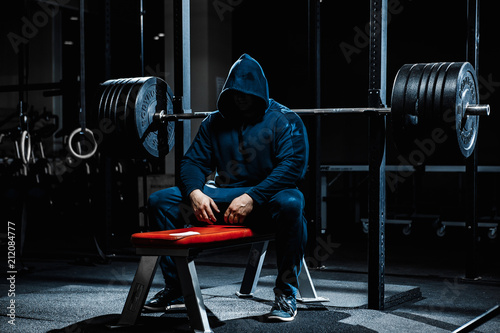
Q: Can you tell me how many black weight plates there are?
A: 12